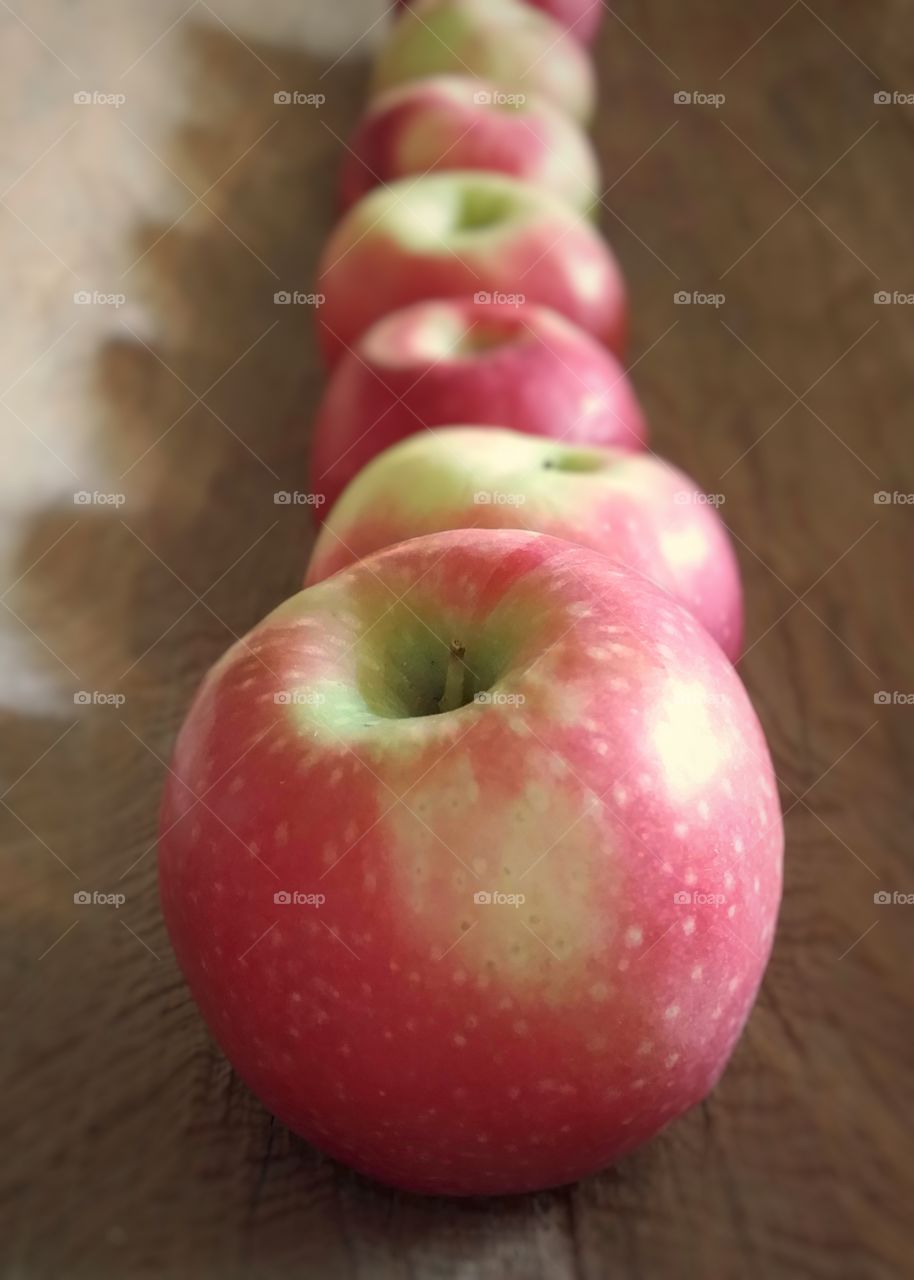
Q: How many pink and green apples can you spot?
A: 7